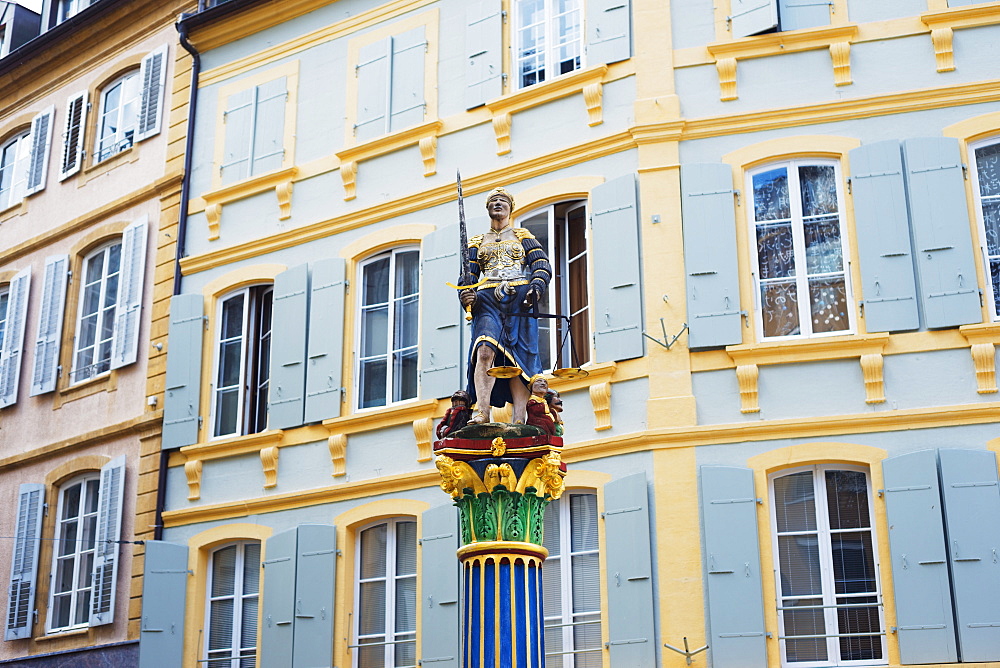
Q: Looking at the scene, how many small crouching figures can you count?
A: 3